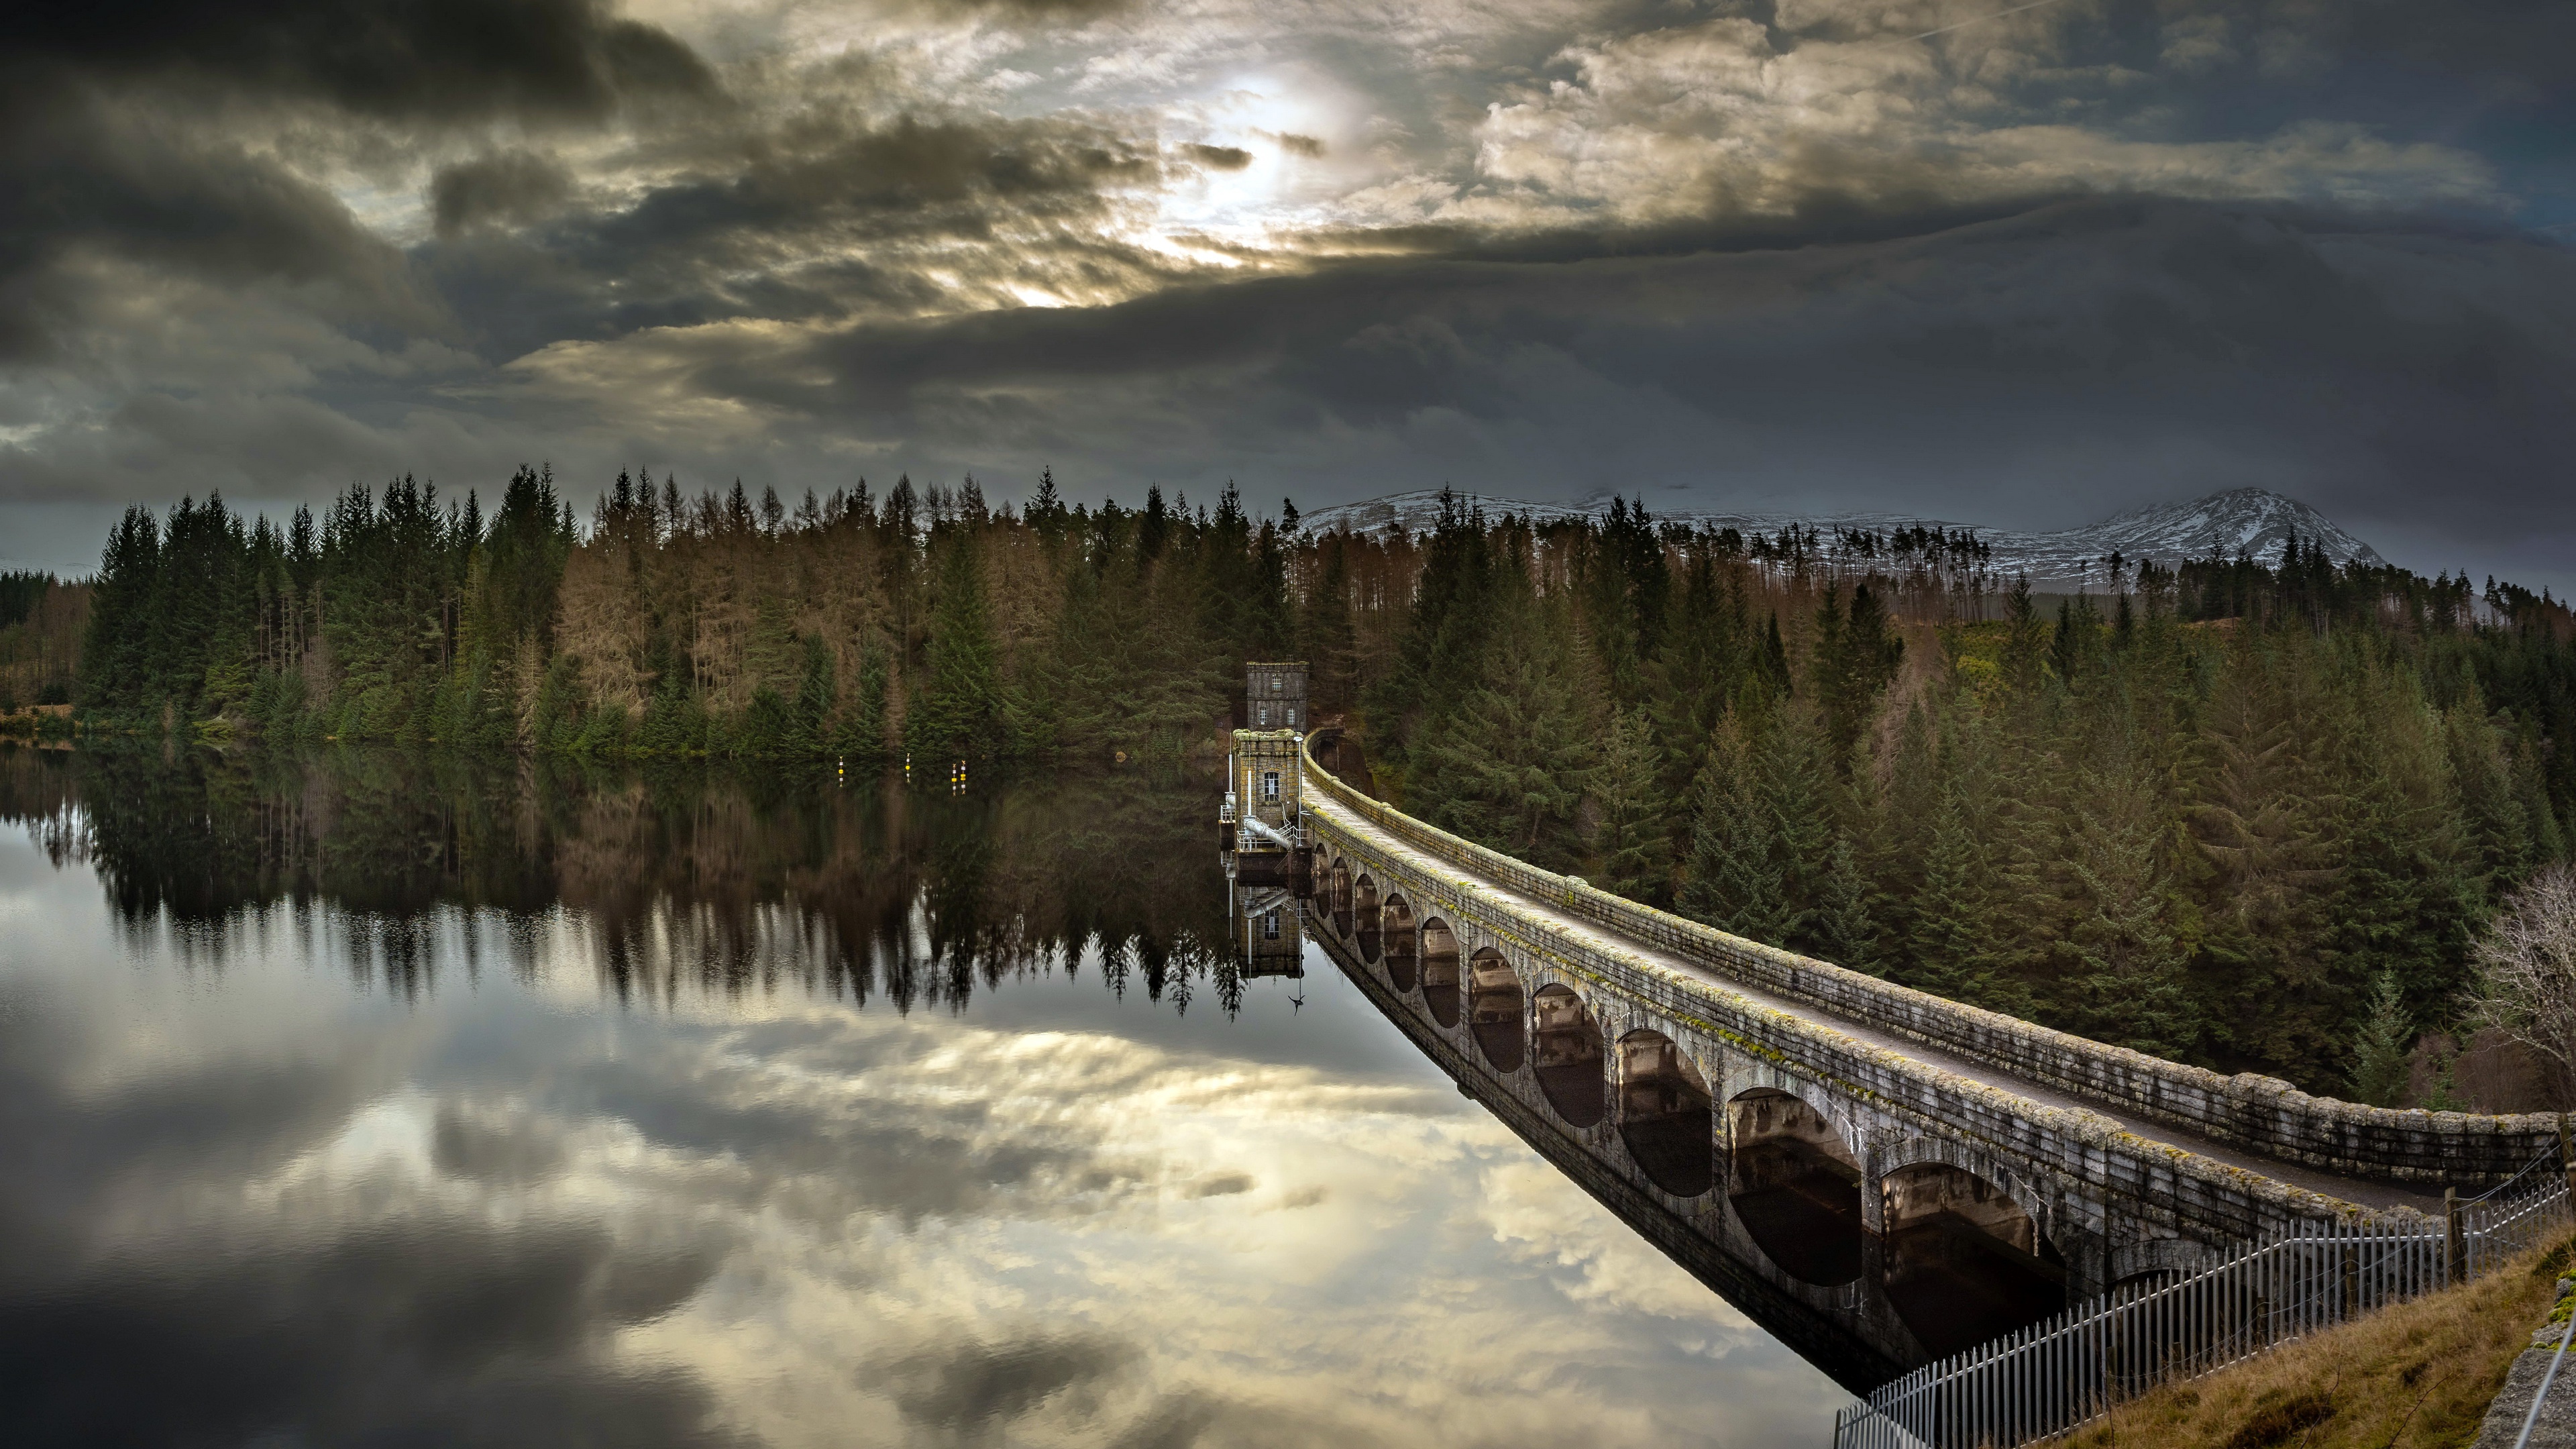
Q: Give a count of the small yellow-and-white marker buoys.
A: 4